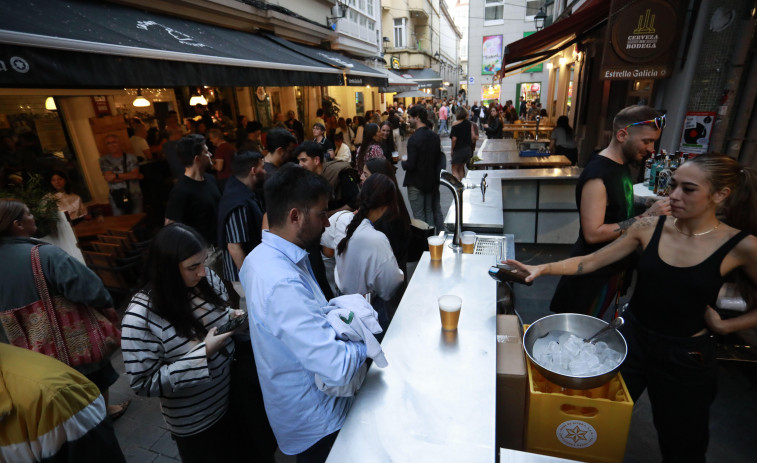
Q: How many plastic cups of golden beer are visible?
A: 3